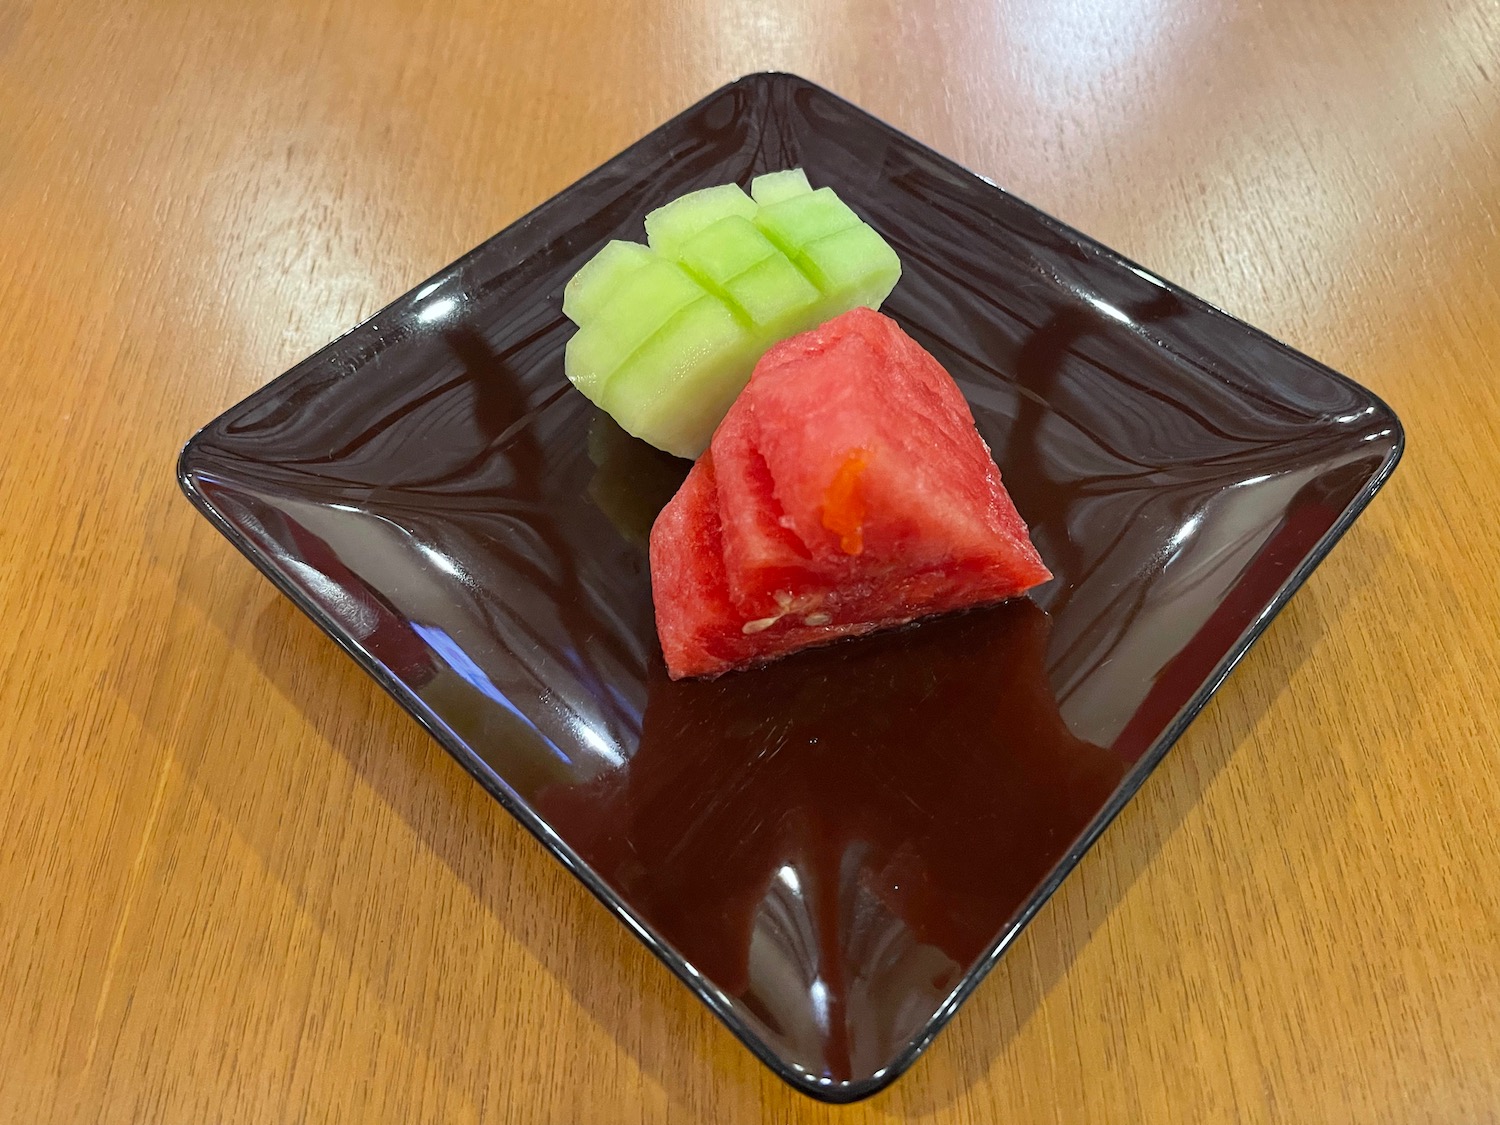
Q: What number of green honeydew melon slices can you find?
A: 9